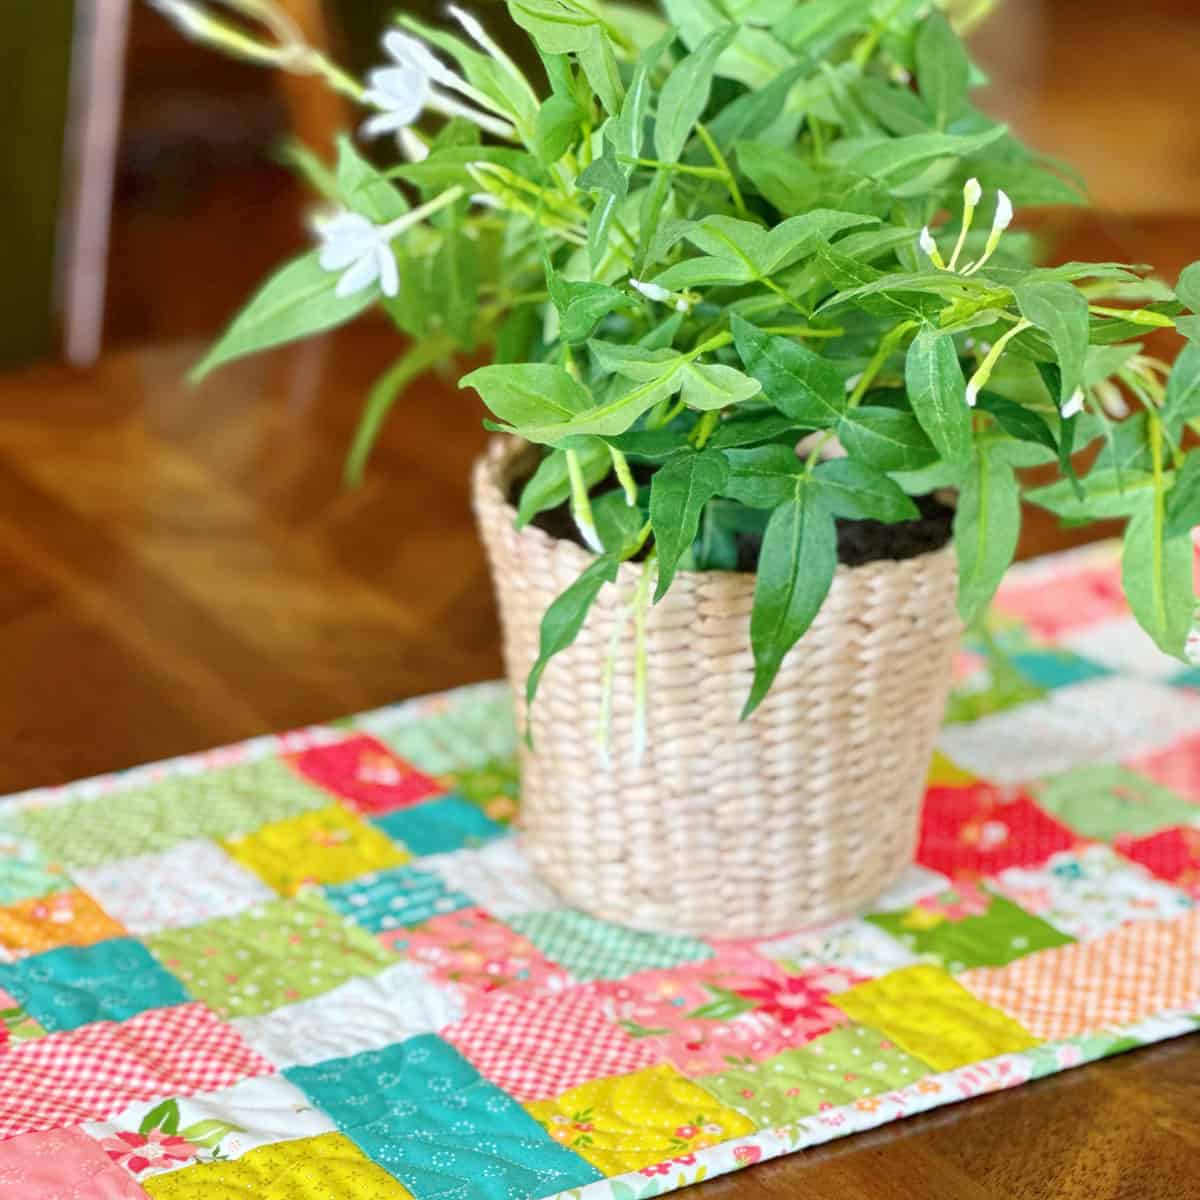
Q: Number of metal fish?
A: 0